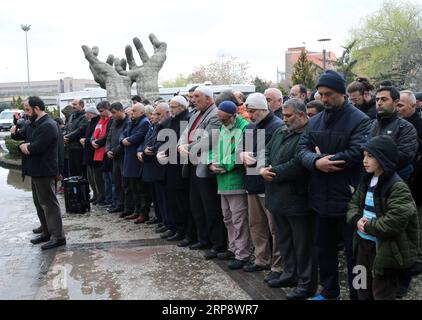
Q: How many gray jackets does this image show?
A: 1